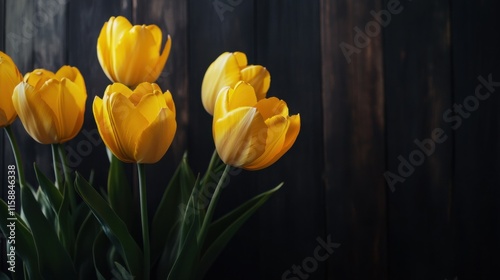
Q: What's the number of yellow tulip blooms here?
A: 6